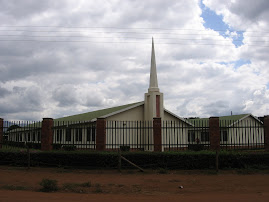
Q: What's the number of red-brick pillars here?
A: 6